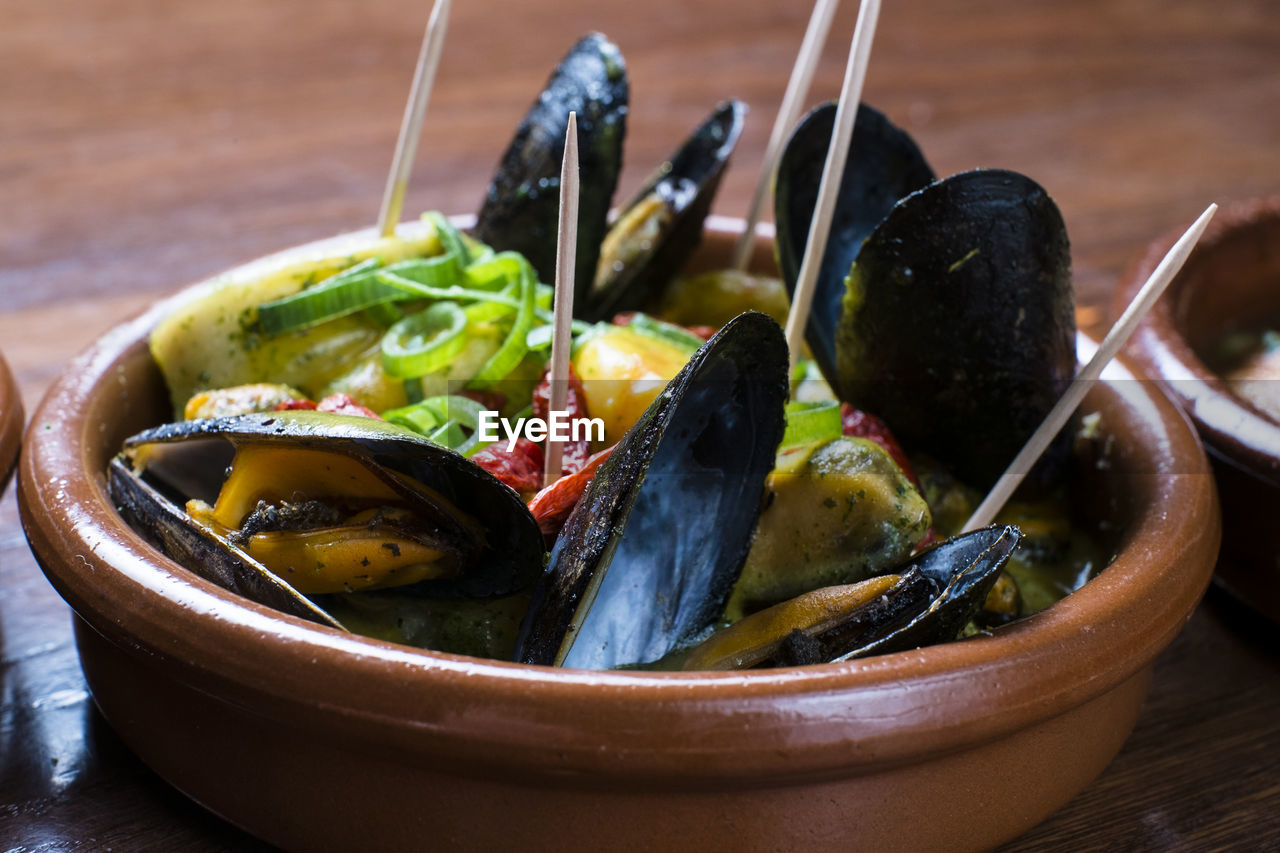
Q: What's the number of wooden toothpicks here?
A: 5